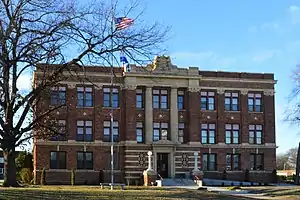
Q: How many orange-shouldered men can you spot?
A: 0